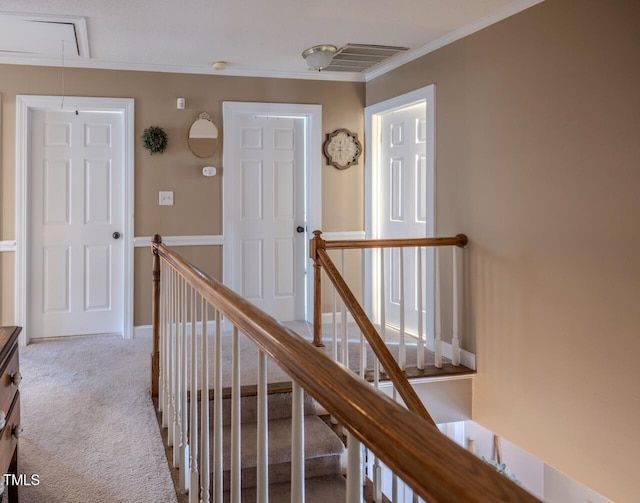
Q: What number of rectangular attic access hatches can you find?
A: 1